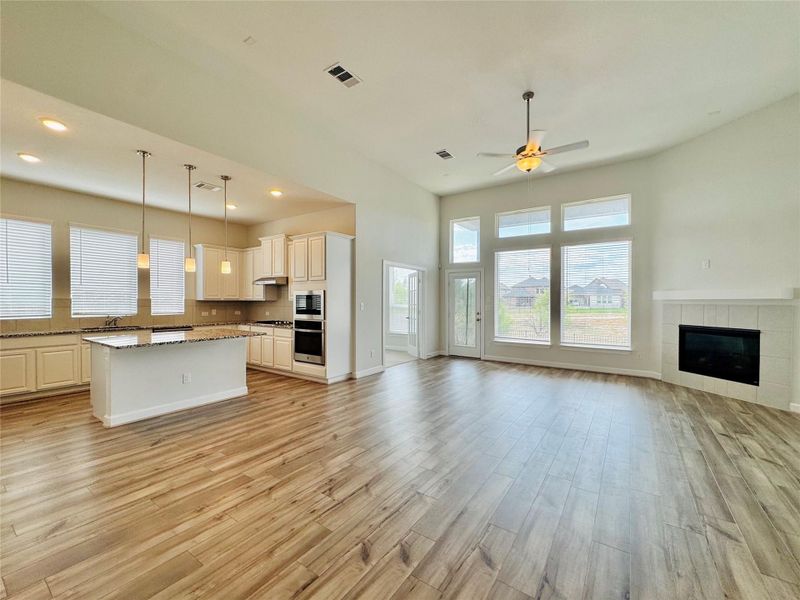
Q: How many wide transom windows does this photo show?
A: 2